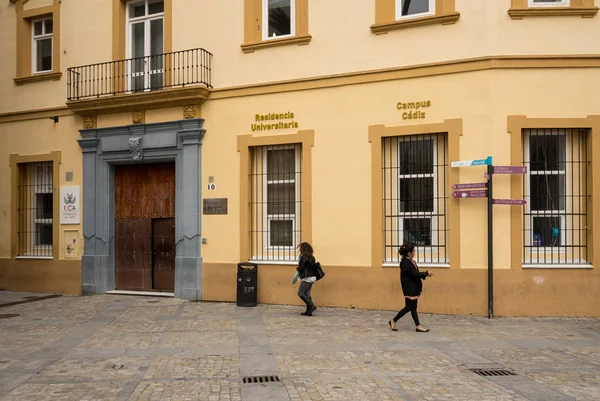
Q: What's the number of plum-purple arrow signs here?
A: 4